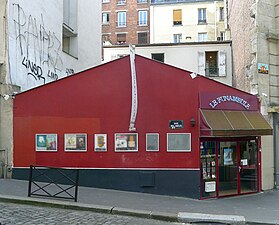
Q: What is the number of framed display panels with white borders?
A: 6